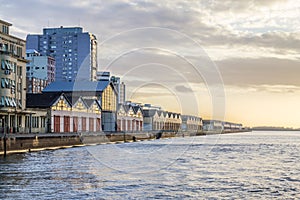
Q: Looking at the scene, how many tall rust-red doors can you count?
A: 12